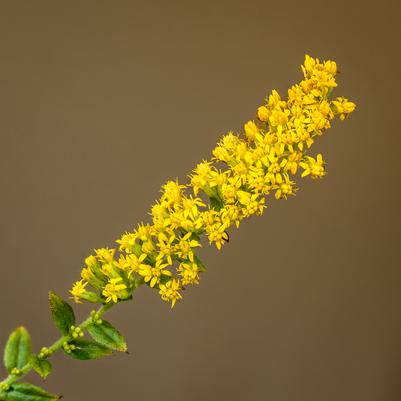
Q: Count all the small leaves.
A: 6